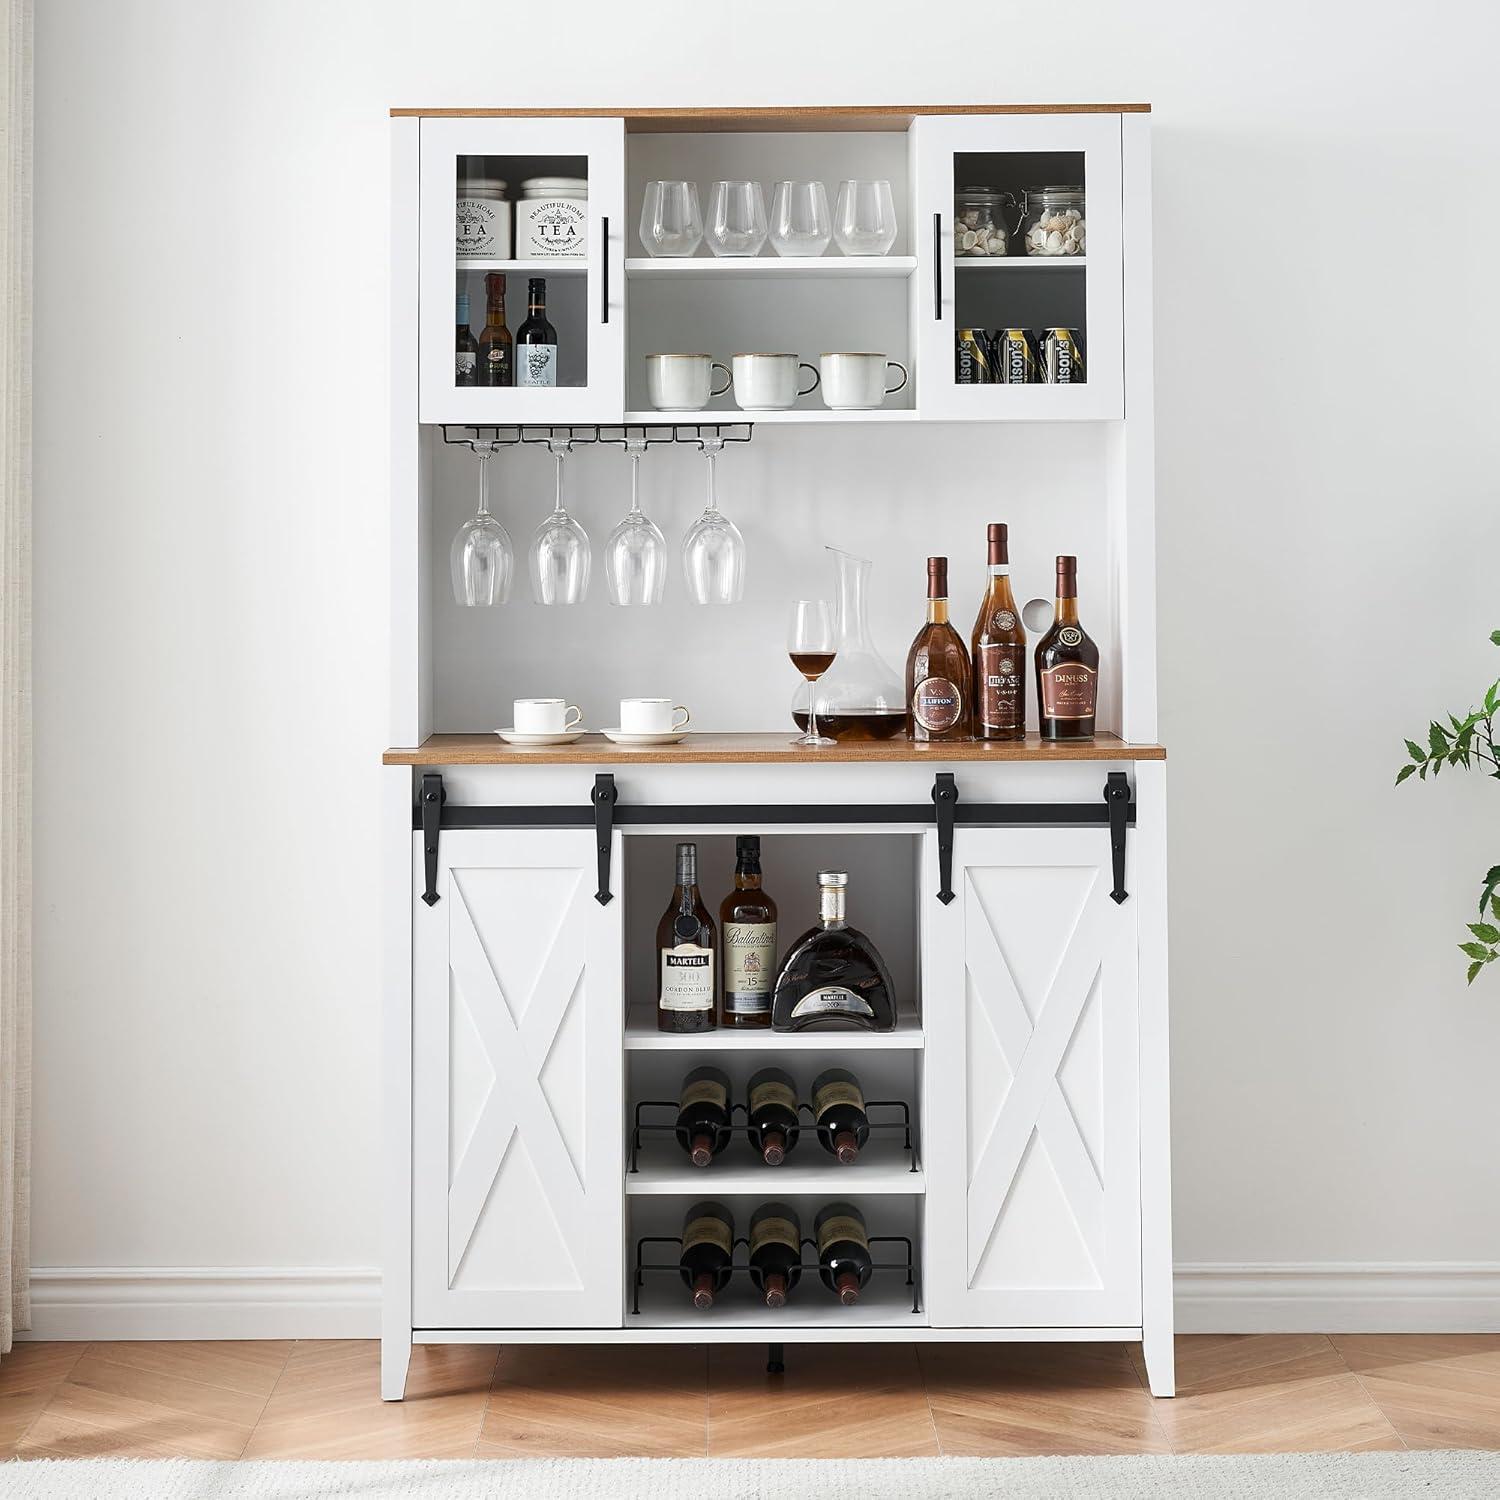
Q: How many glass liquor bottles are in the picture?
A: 15